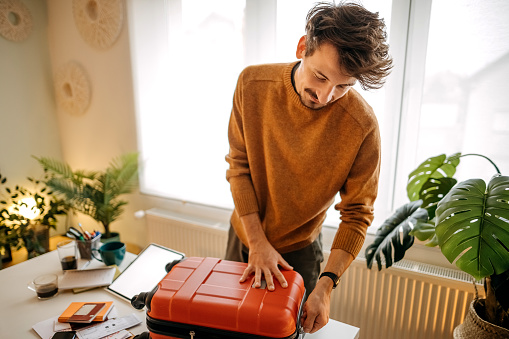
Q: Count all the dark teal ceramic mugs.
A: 1